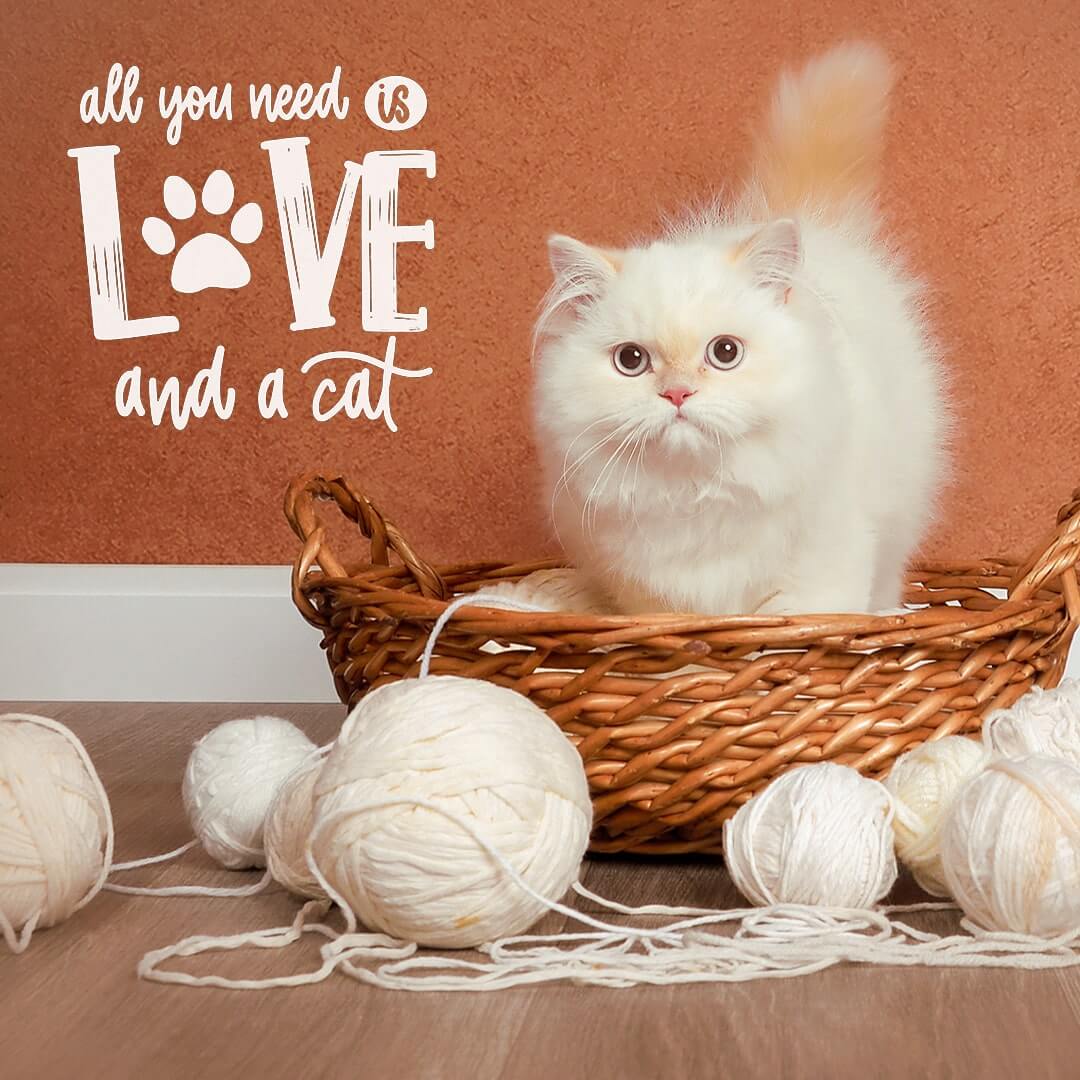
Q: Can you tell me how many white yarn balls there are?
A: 8